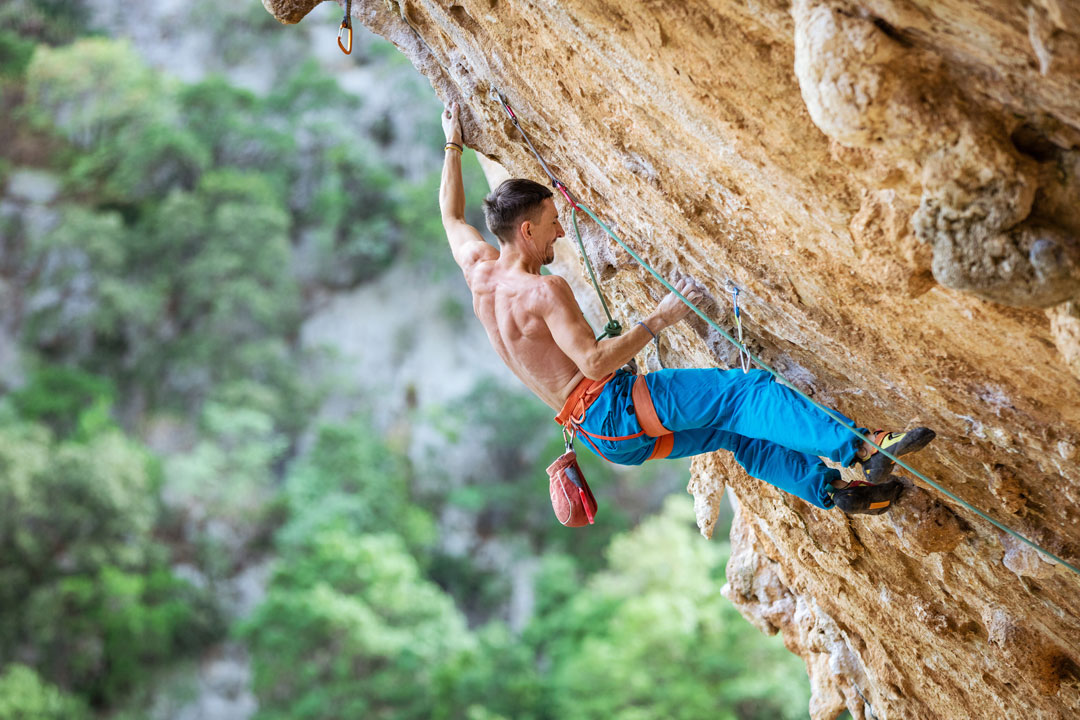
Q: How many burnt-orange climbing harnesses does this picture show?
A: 1